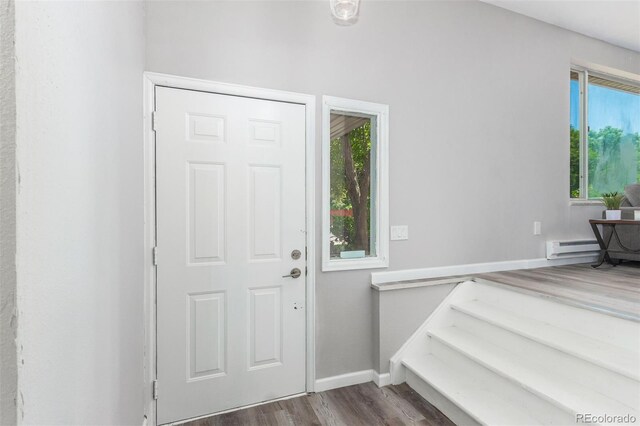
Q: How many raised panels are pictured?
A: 6